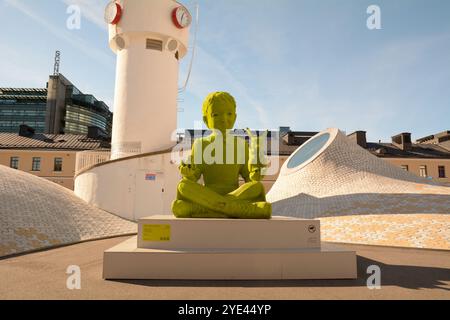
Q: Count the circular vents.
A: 2